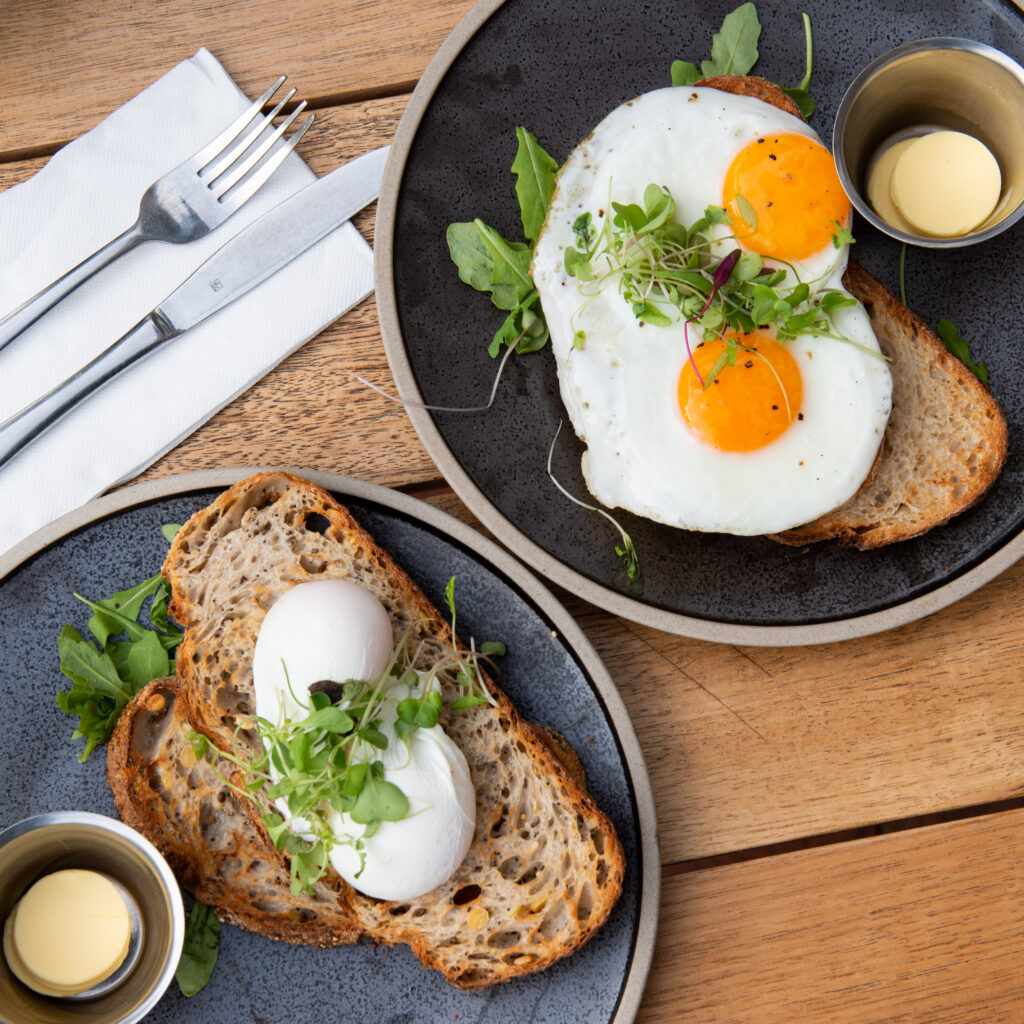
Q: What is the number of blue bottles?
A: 0